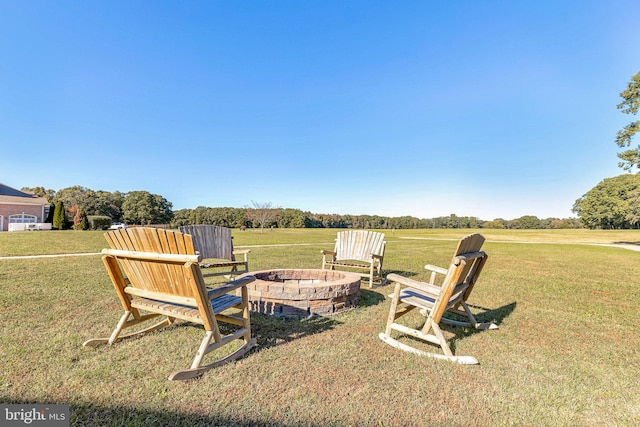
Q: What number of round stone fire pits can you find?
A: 1